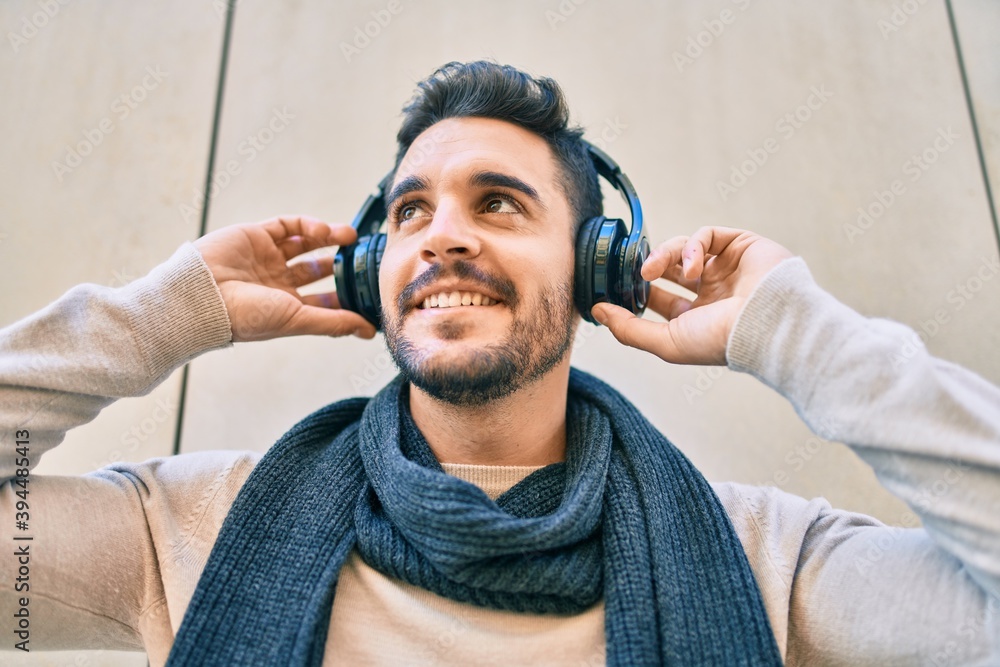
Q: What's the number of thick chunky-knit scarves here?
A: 1